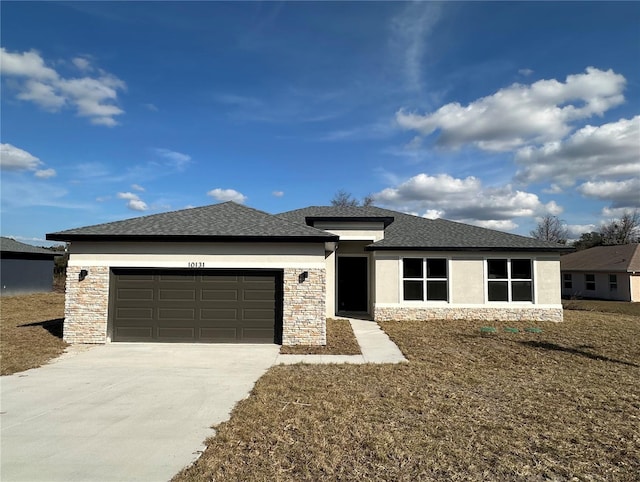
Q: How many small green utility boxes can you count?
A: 3